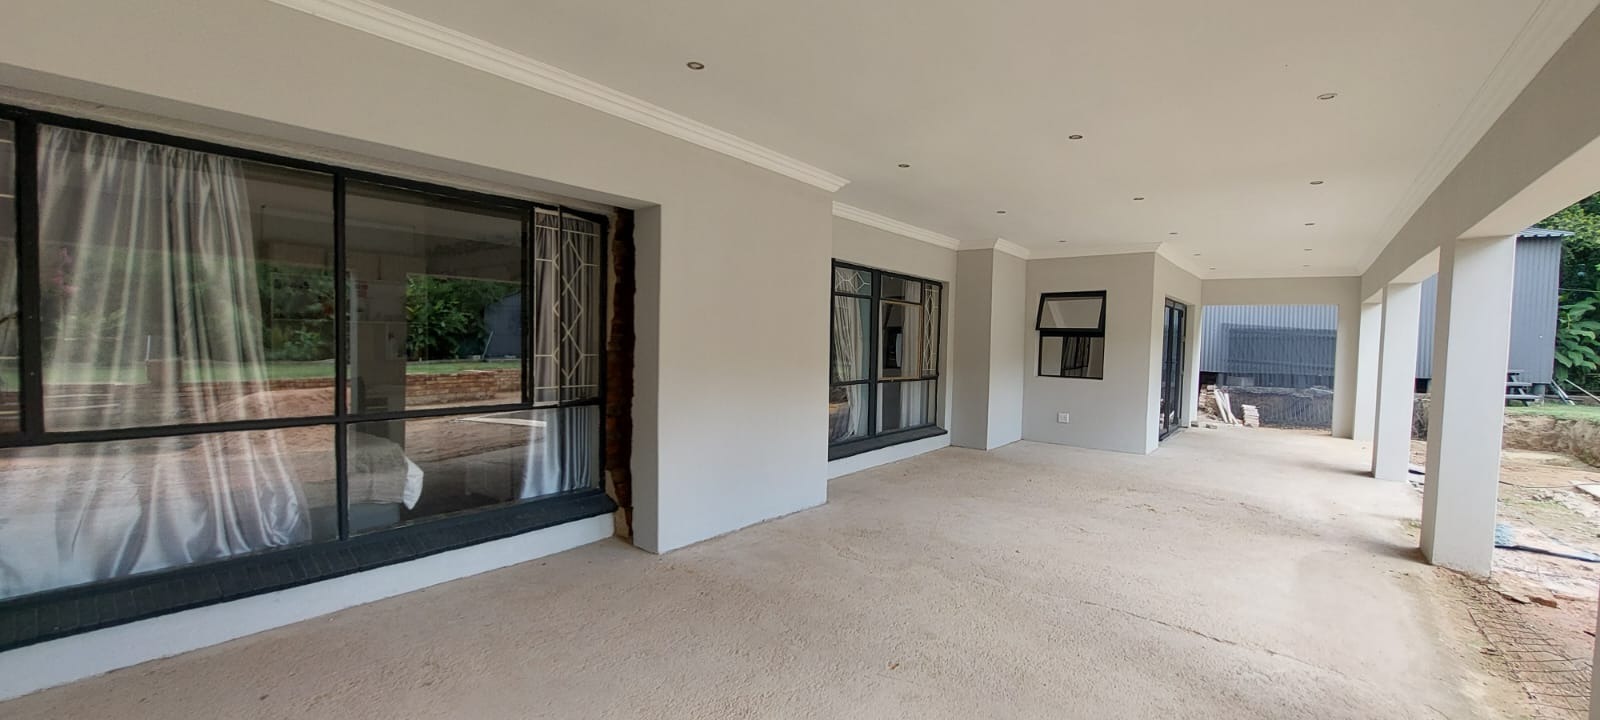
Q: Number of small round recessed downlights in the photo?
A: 14